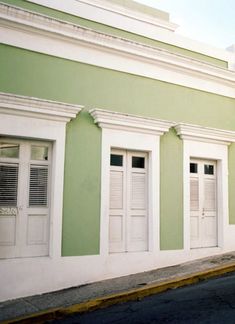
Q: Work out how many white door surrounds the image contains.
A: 3